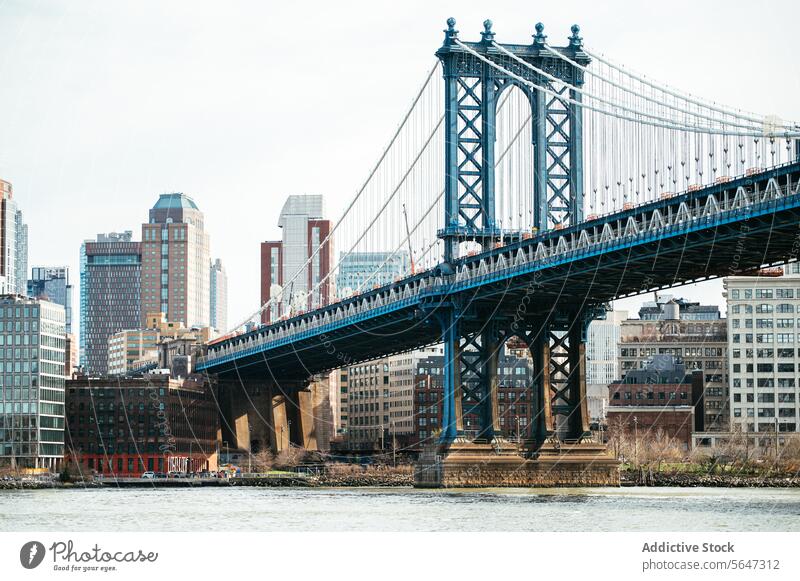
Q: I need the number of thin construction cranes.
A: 1